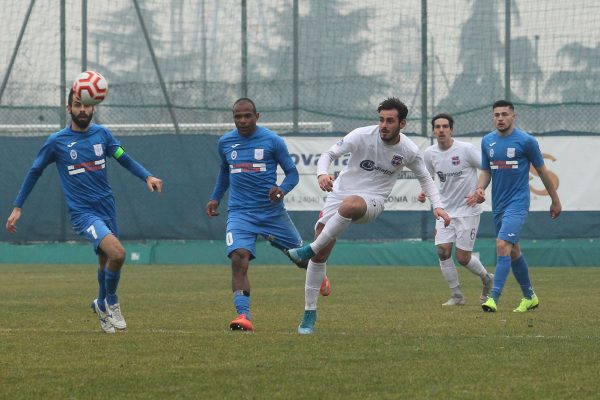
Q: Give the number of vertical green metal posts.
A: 6